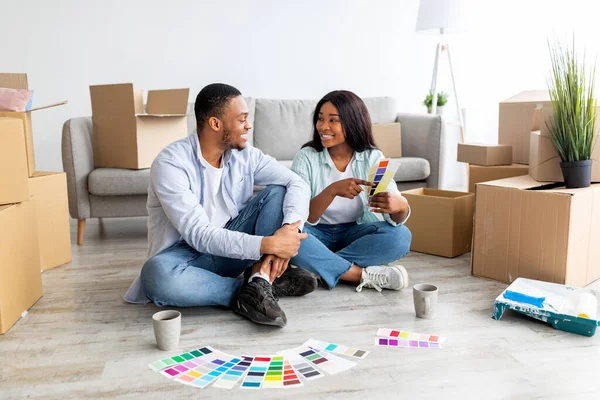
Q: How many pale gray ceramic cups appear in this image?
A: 2